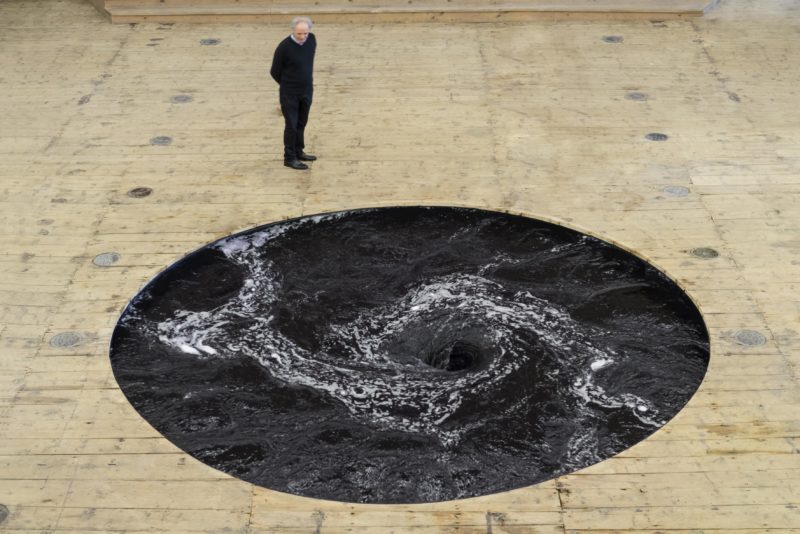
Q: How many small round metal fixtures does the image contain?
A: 13